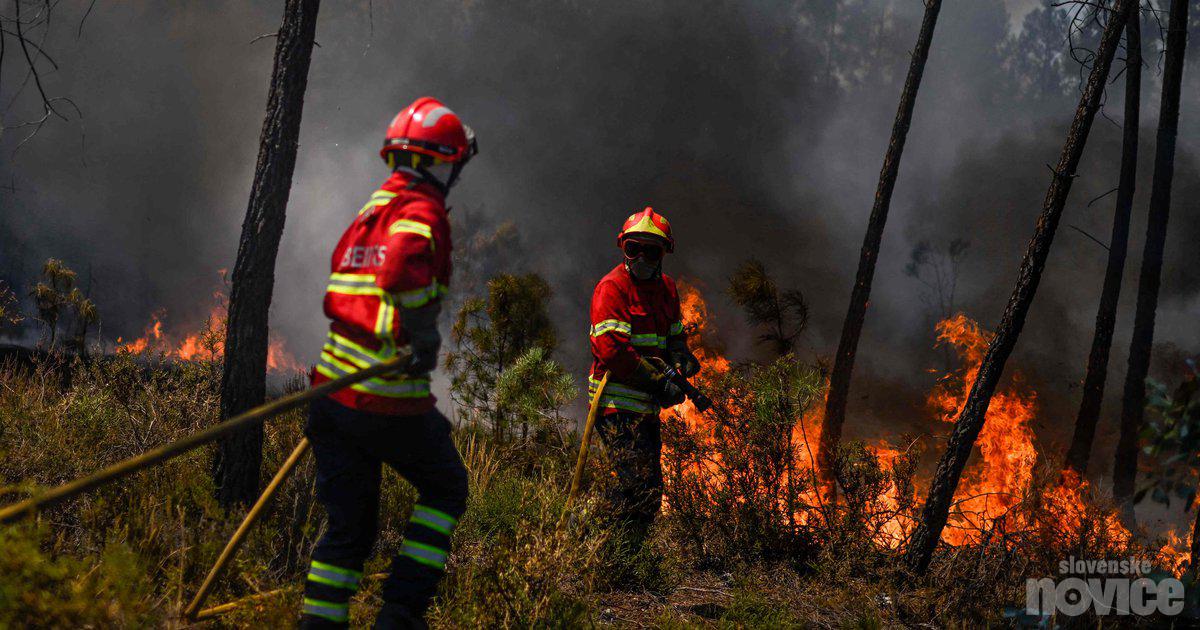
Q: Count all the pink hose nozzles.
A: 0